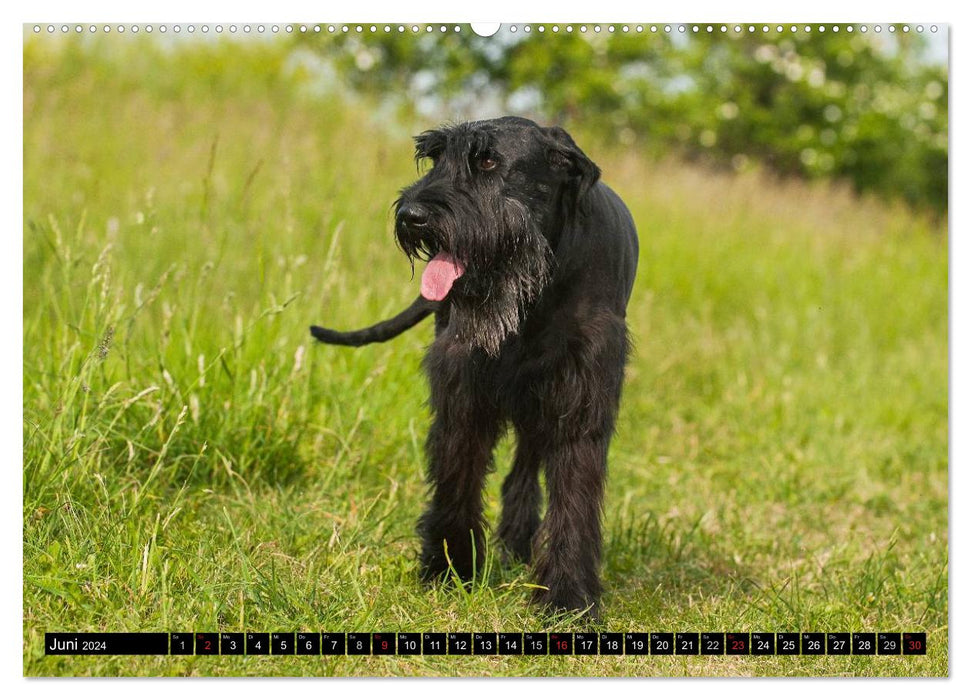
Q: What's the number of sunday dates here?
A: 5